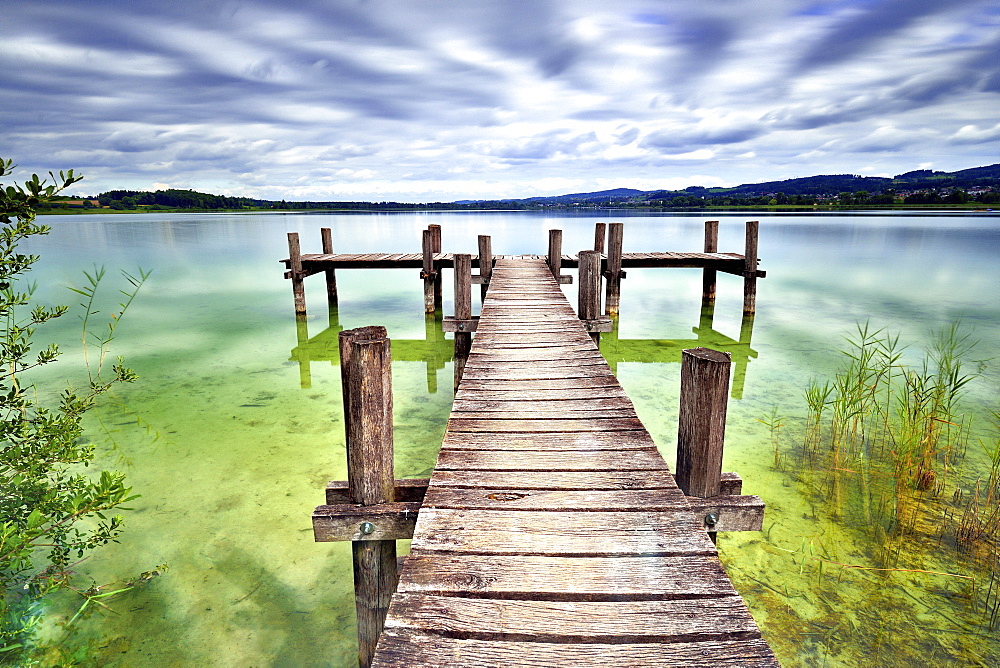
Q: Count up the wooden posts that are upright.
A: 14